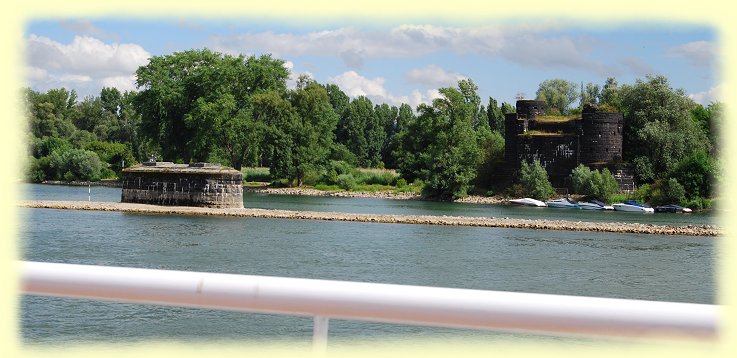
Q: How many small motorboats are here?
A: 5